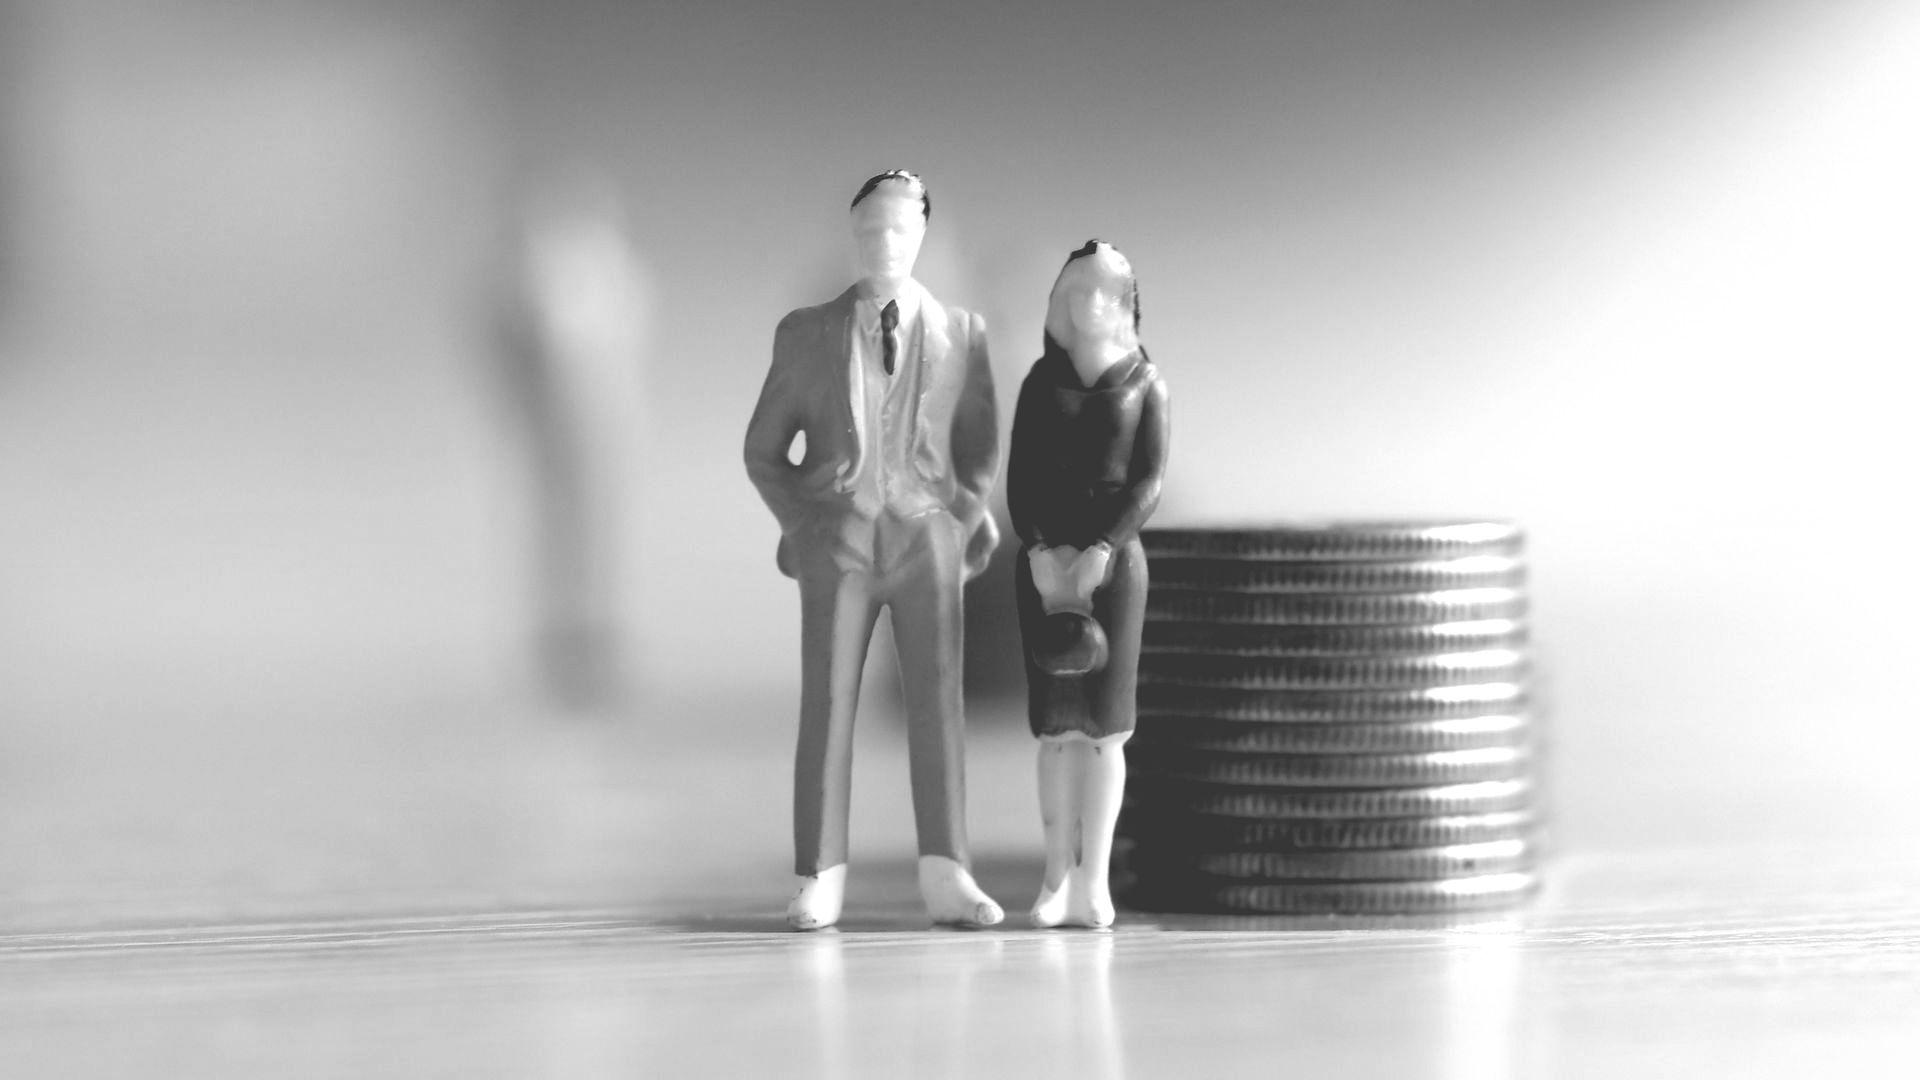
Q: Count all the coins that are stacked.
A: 12